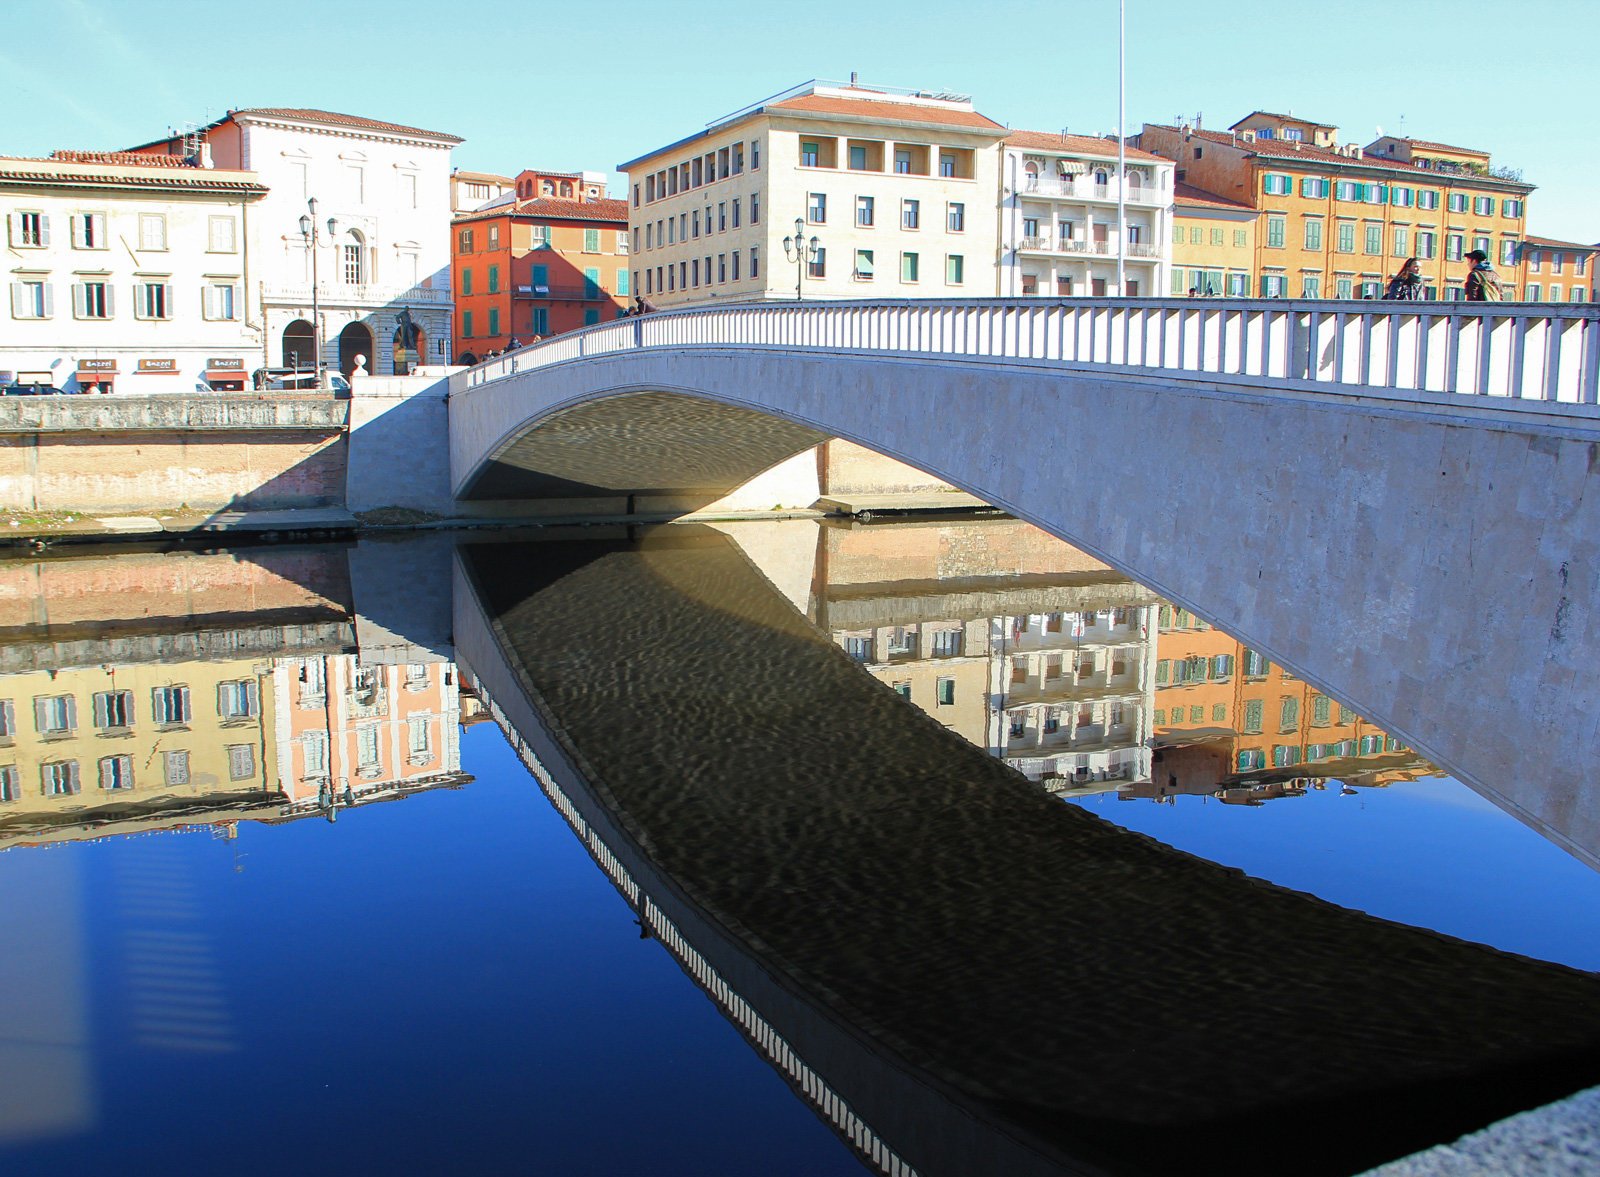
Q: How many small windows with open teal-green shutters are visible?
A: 9